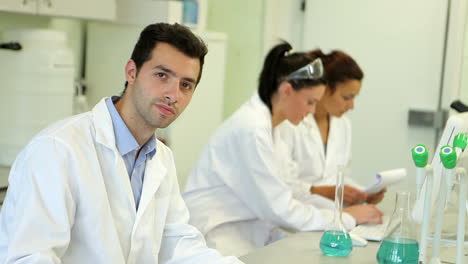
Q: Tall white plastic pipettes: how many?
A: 3